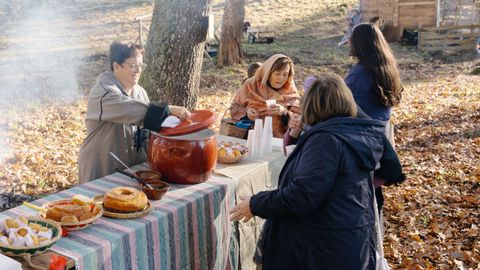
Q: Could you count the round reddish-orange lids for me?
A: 1